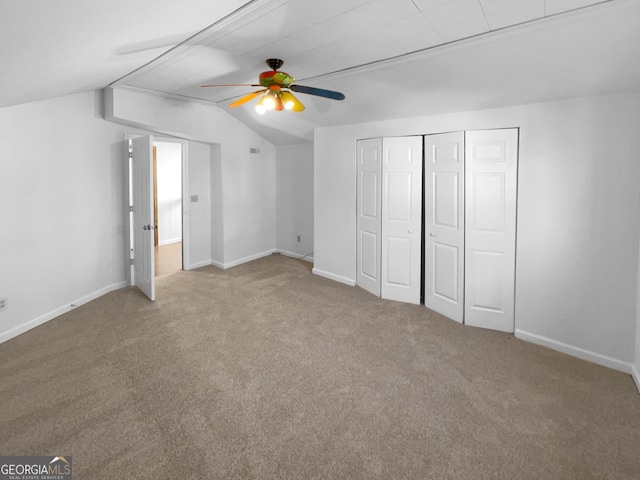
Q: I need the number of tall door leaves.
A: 5